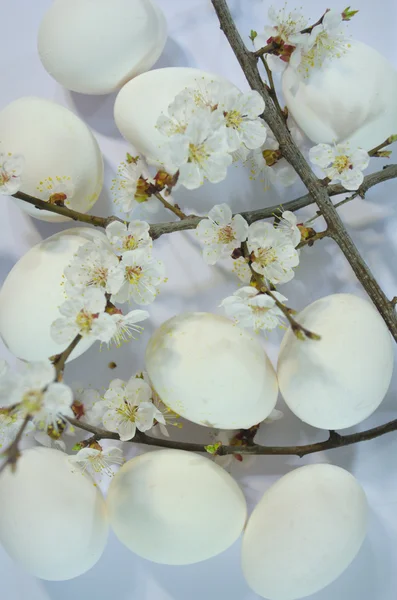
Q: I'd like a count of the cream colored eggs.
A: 10